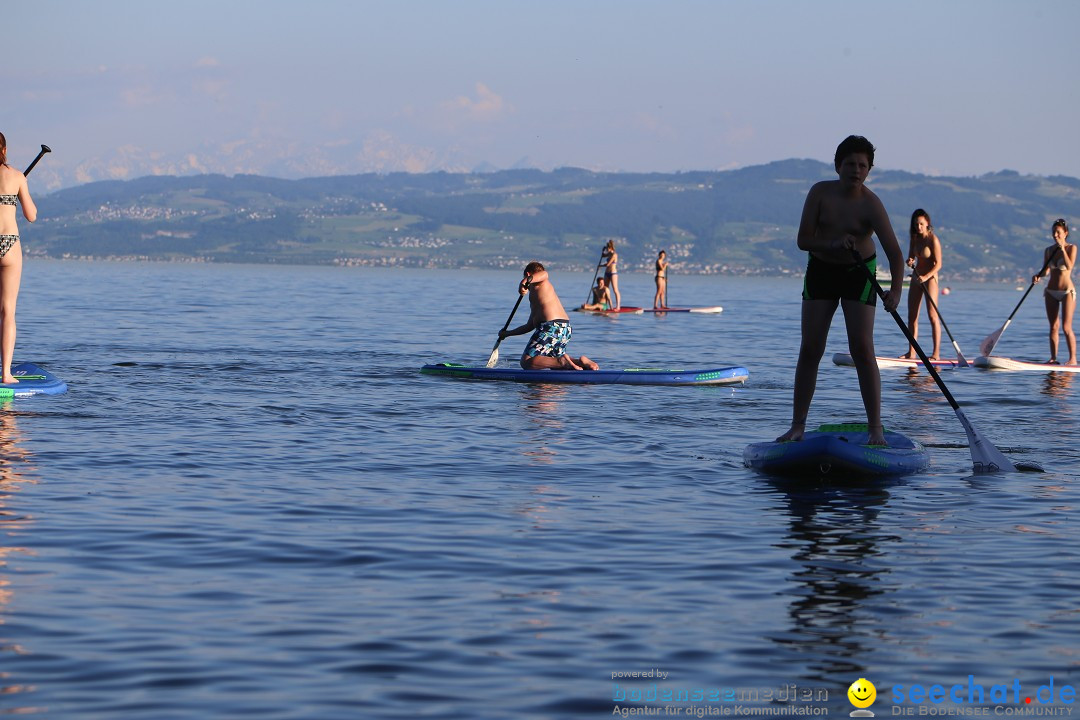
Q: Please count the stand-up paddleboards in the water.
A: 7